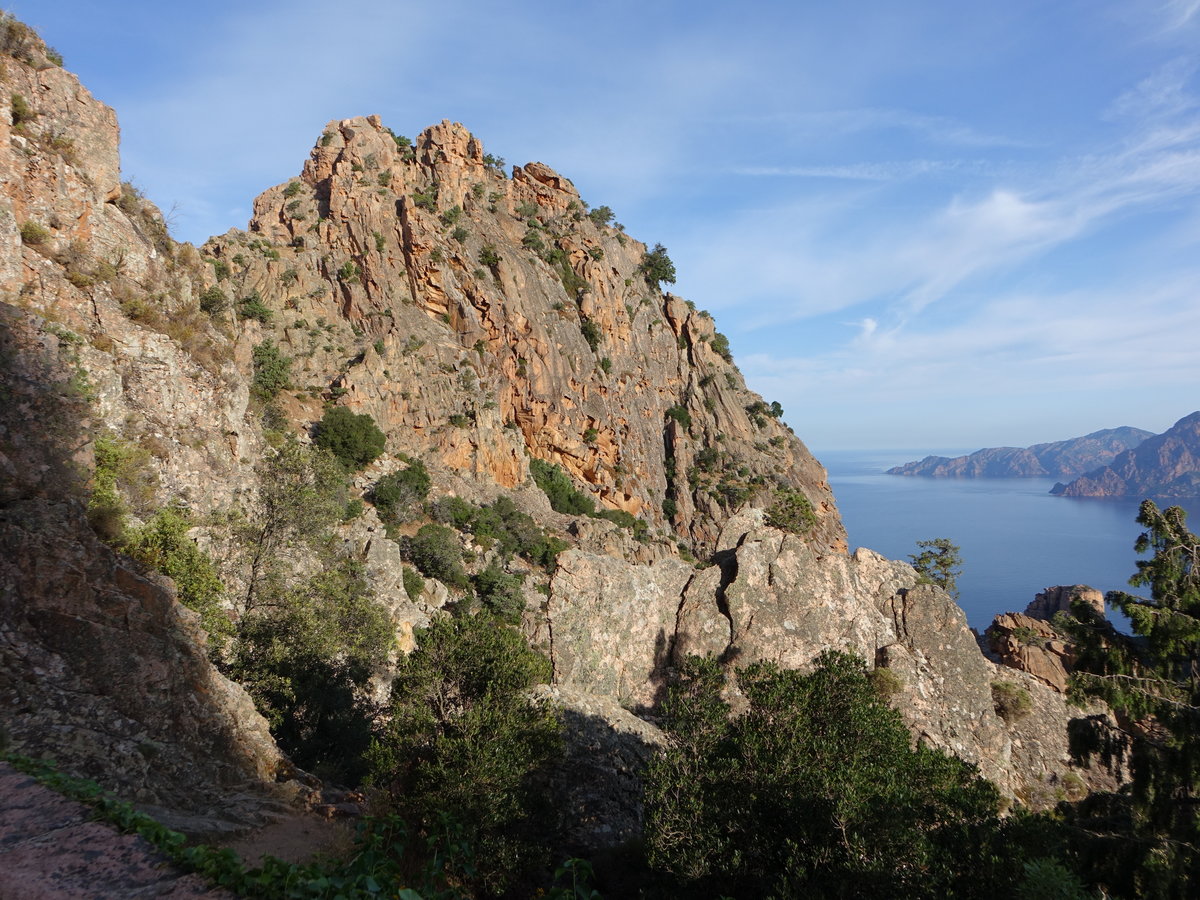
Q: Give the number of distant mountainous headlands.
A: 2